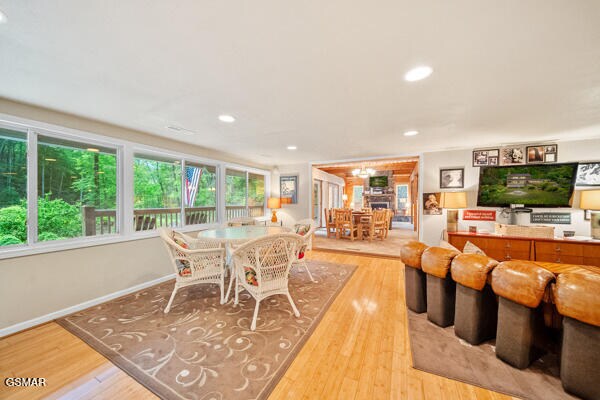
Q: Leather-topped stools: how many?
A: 5